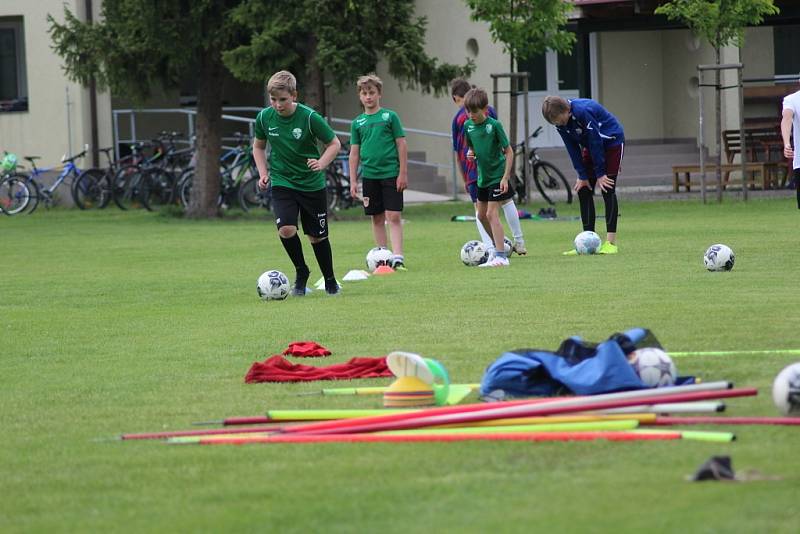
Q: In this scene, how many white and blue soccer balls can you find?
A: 1